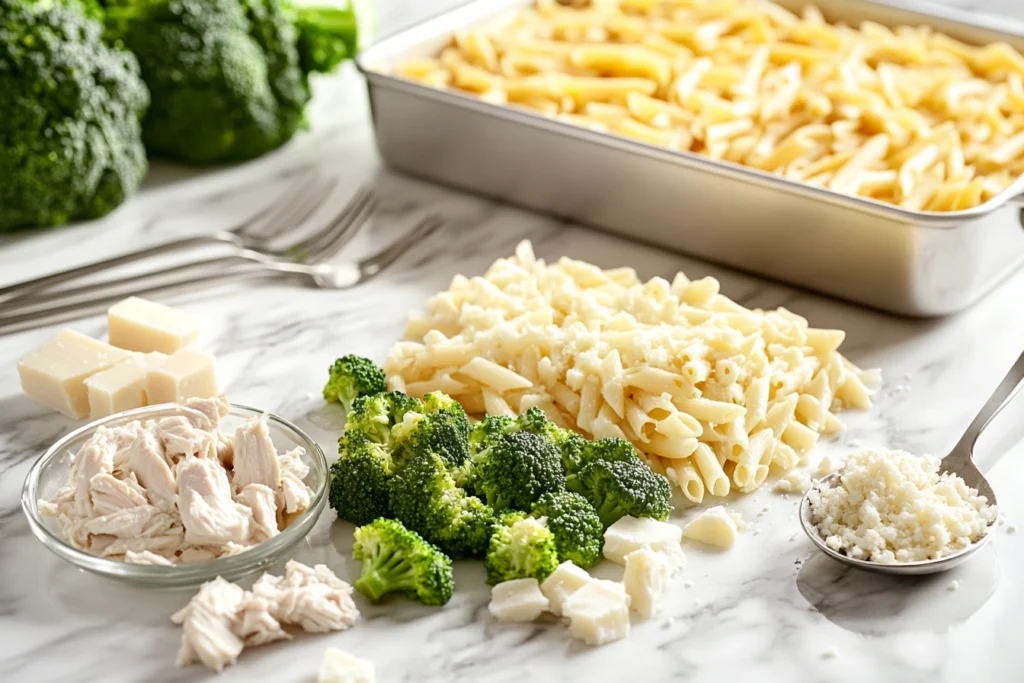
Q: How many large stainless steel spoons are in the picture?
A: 1